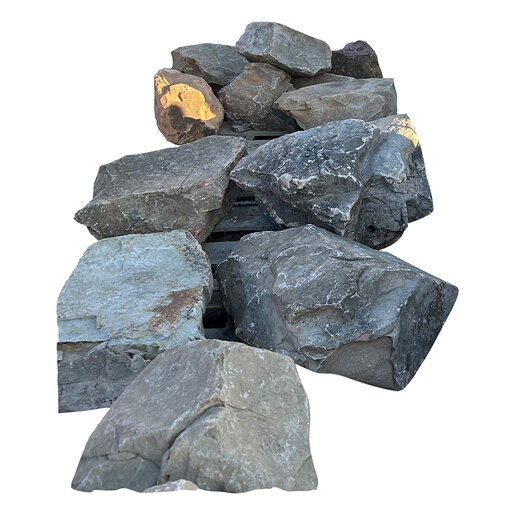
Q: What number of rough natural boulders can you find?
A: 11